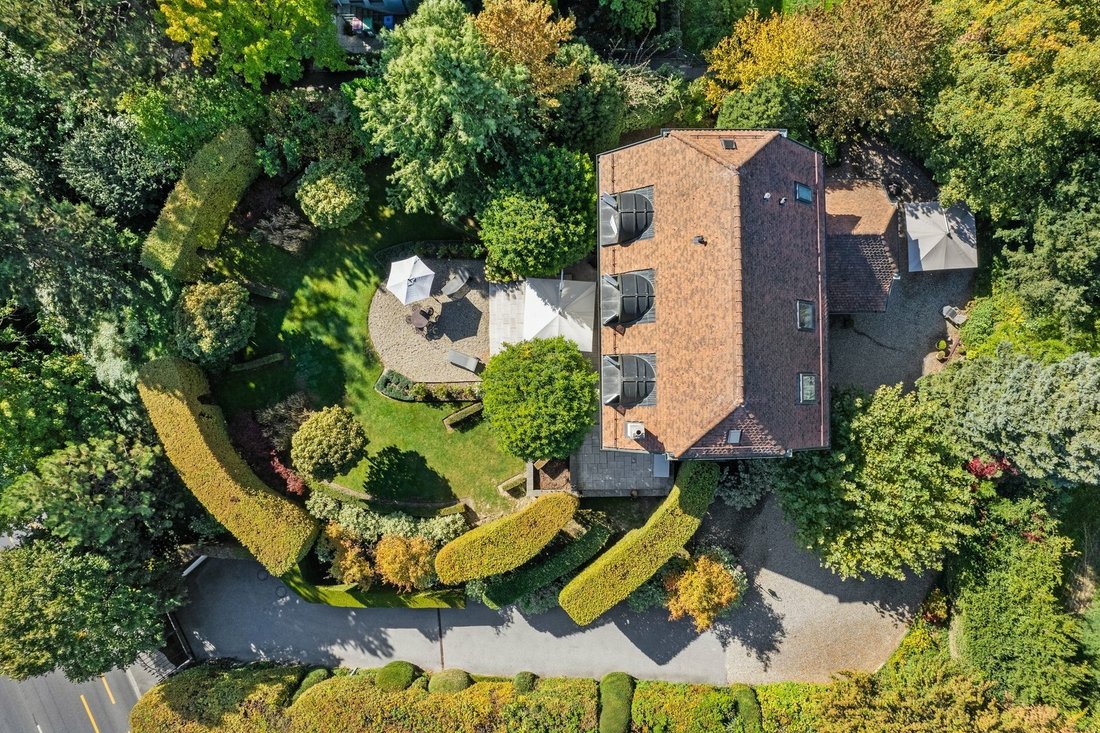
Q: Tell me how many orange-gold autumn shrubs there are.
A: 3